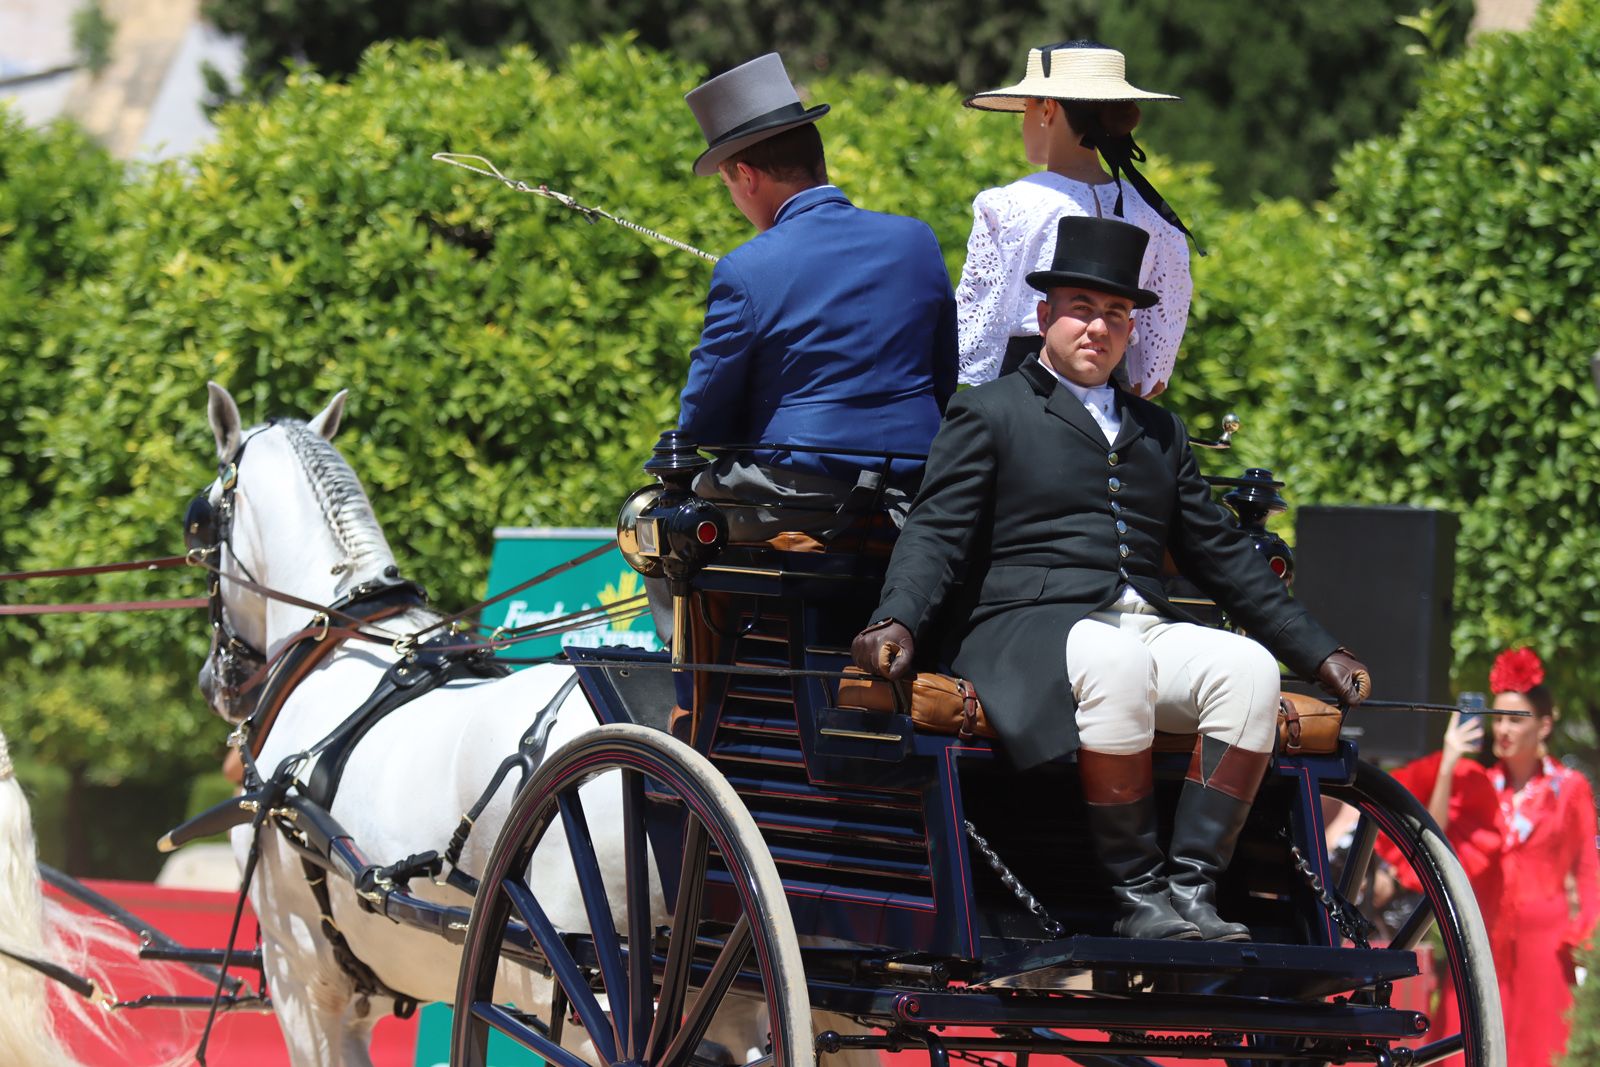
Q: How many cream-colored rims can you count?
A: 2